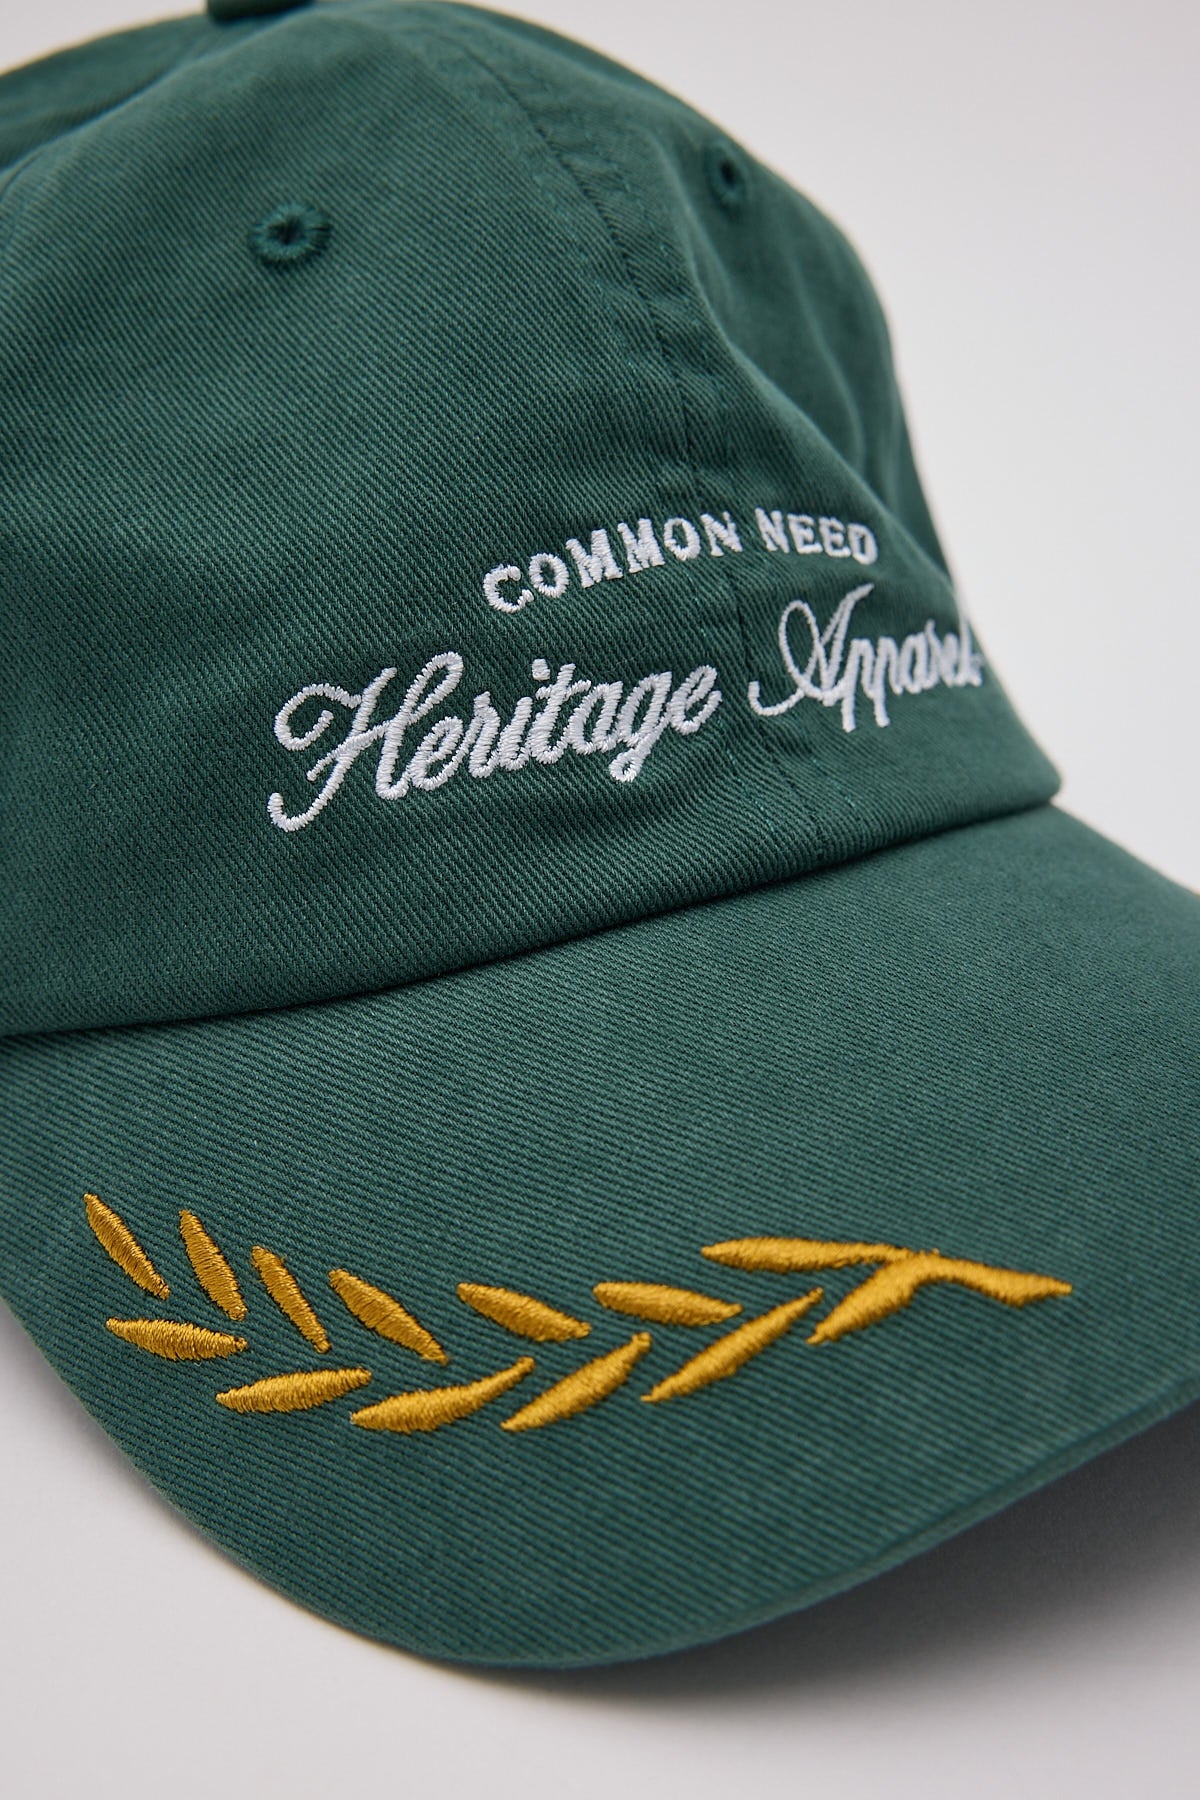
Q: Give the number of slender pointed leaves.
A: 14